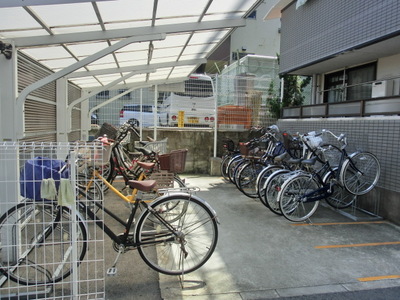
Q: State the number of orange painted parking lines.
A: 3